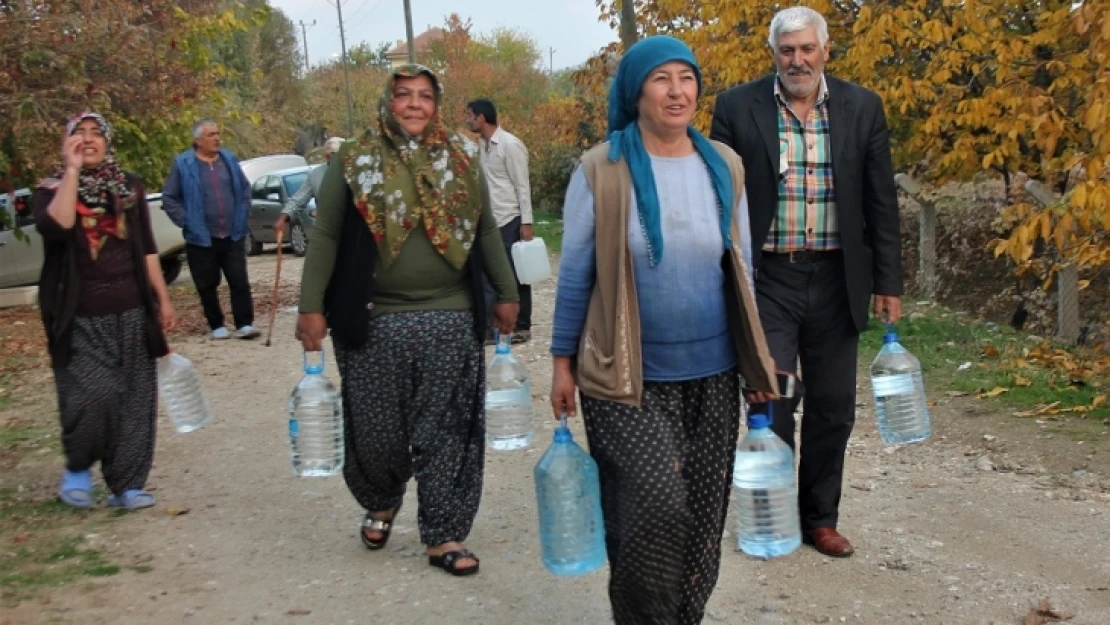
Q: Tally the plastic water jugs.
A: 7